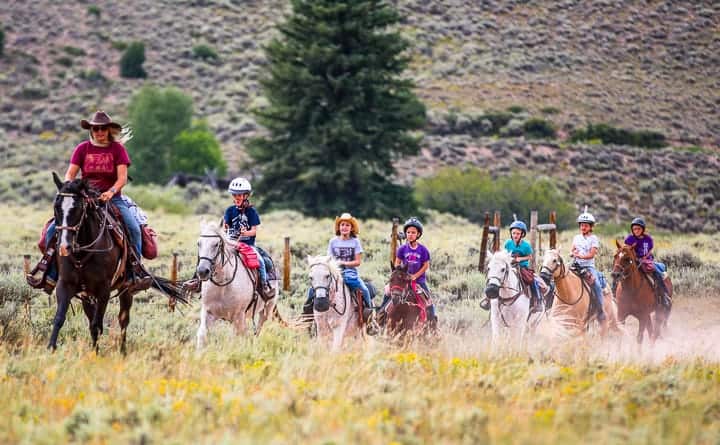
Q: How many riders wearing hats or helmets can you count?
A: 7